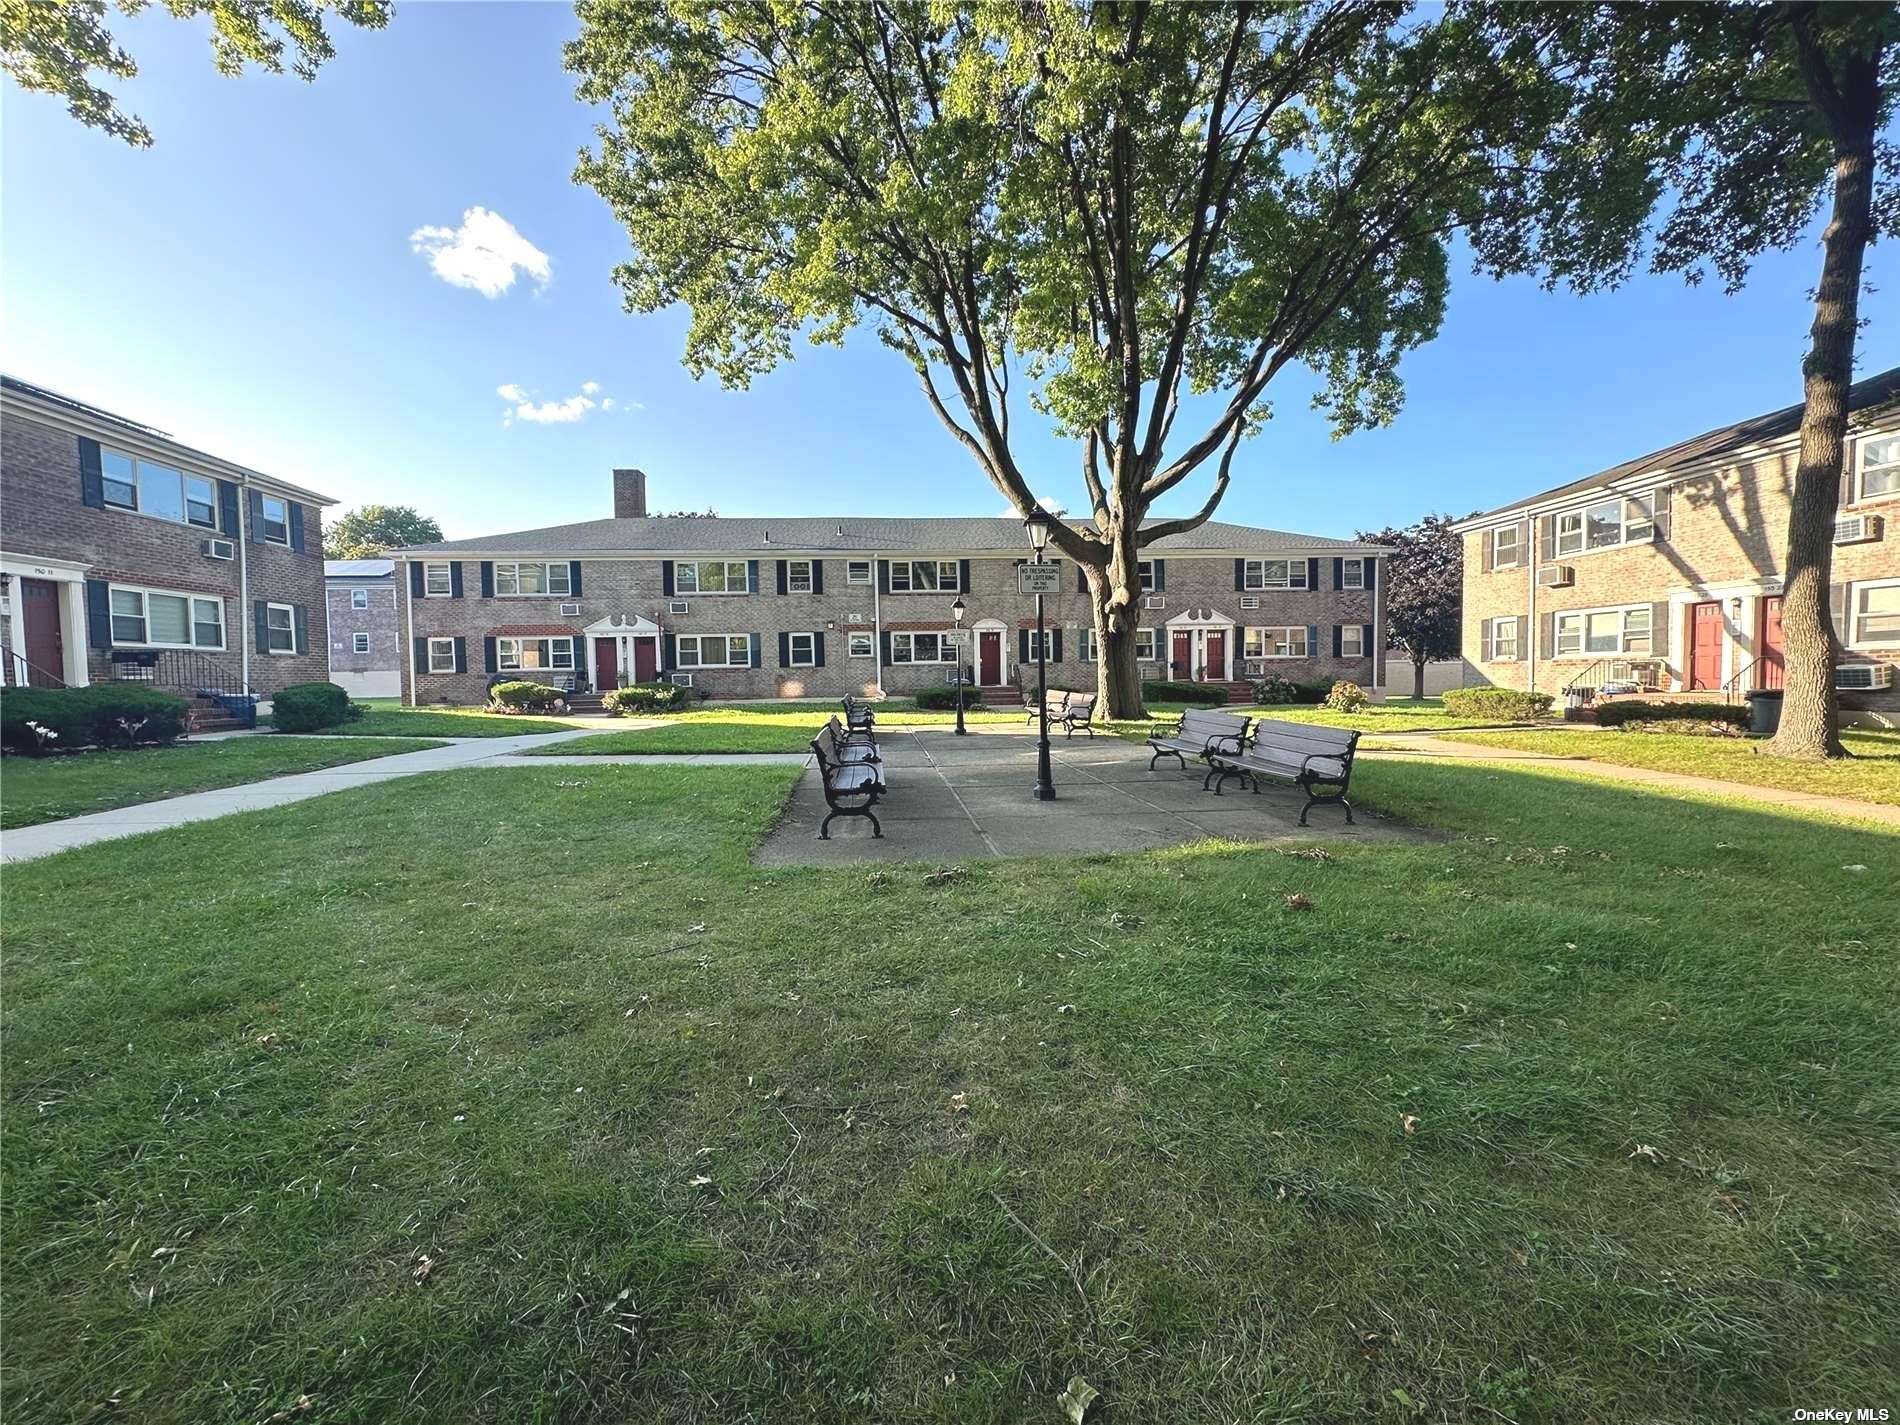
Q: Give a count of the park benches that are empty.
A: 8